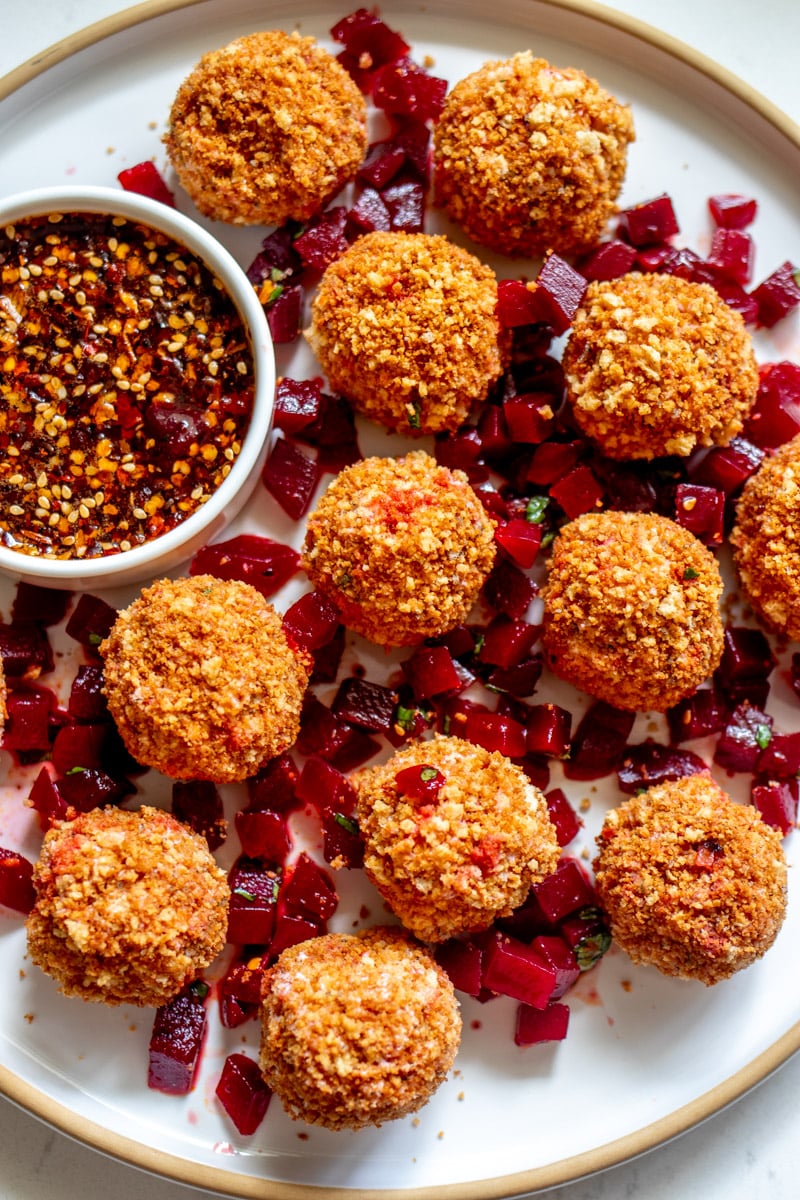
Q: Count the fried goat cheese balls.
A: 12